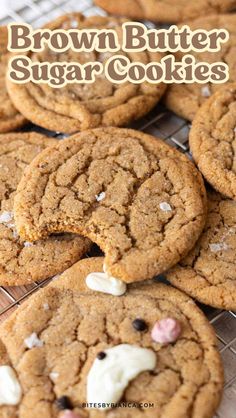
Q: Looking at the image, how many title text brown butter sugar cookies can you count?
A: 1